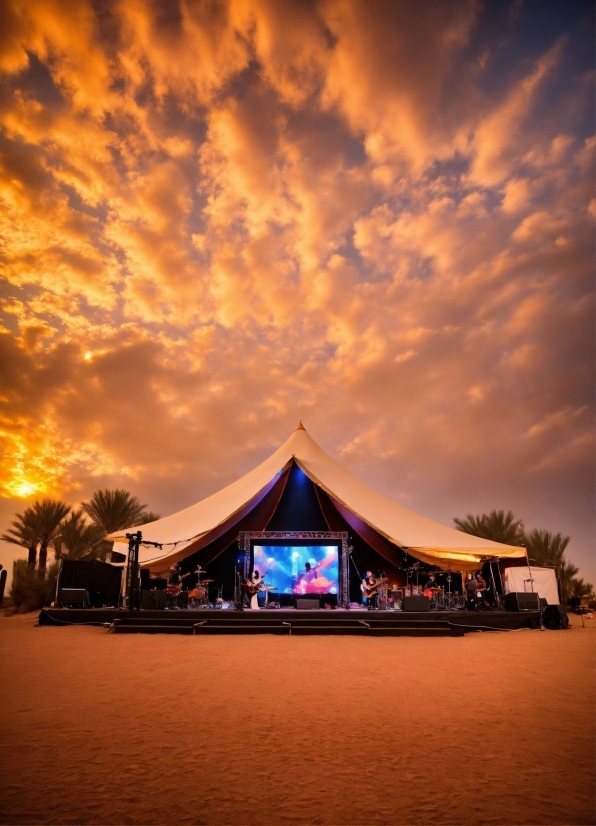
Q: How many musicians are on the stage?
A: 5